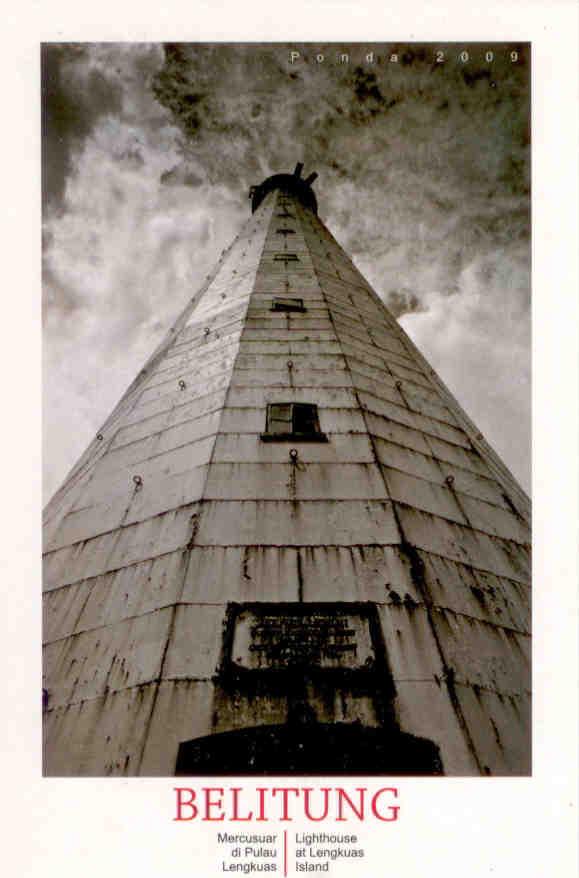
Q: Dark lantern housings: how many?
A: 1